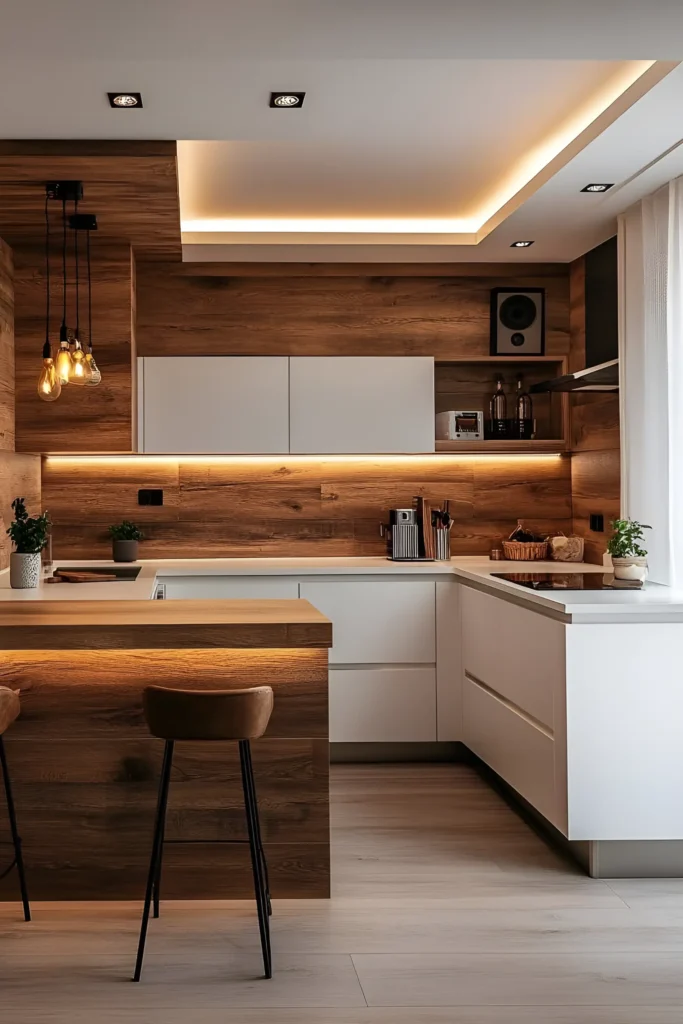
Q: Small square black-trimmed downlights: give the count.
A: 4